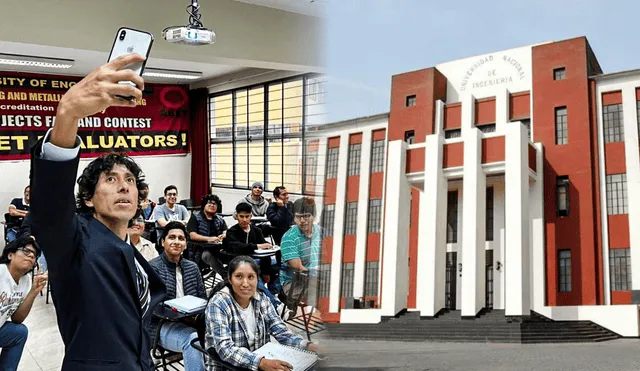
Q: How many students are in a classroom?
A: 12